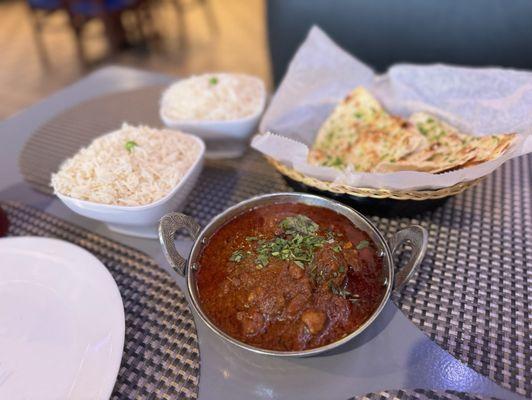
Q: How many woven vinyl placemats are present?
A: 4